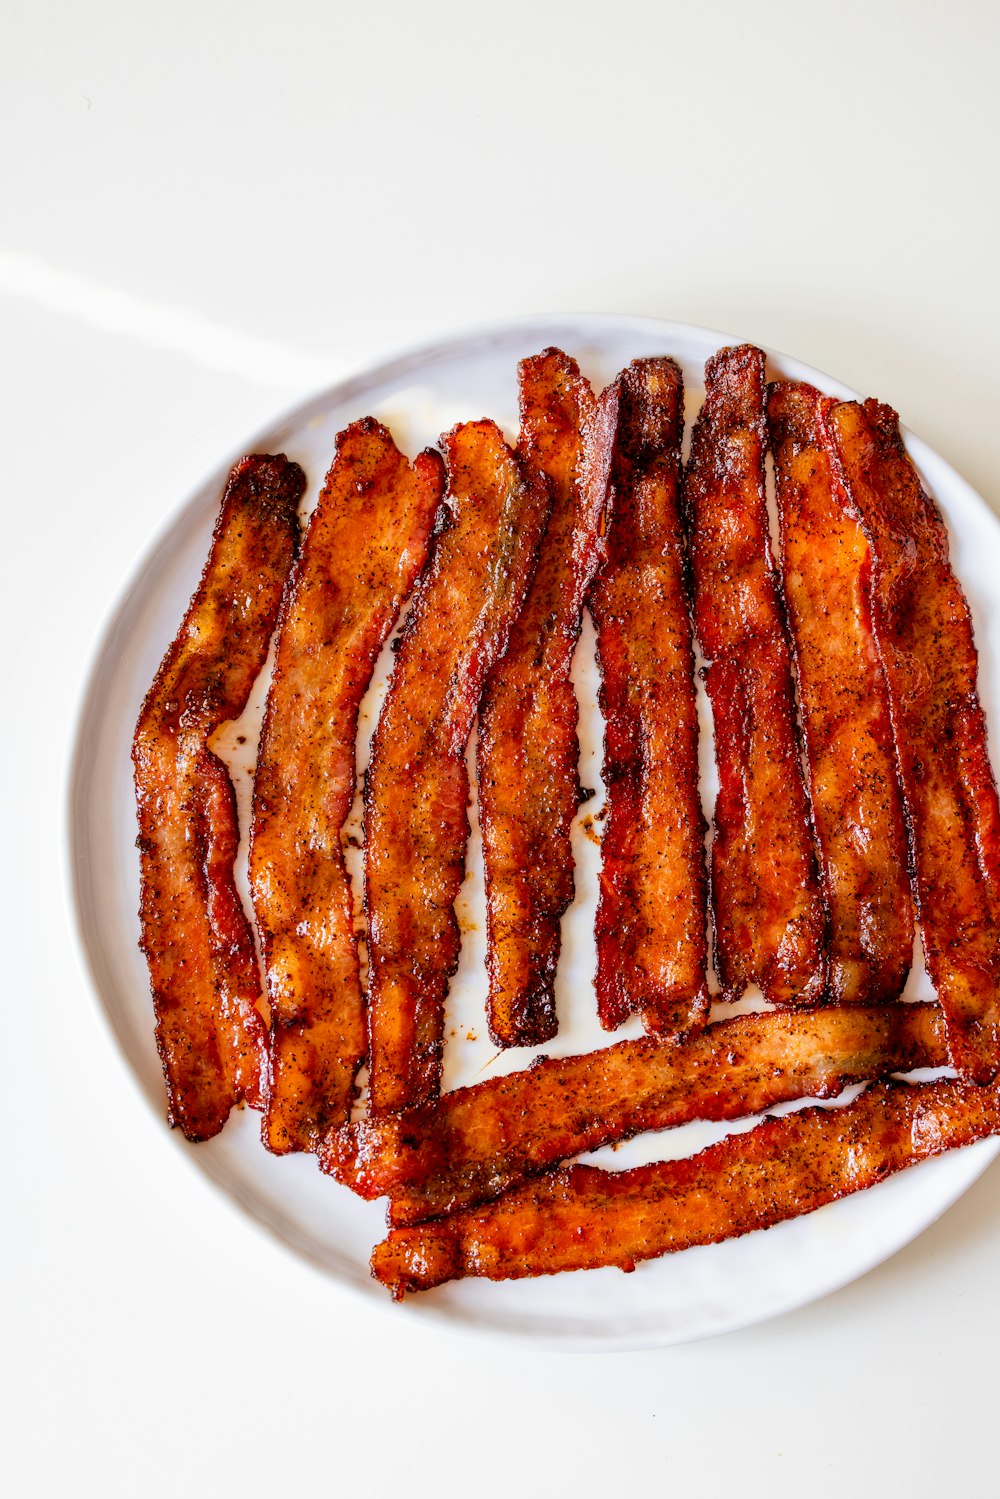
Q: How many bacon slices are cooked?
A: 10